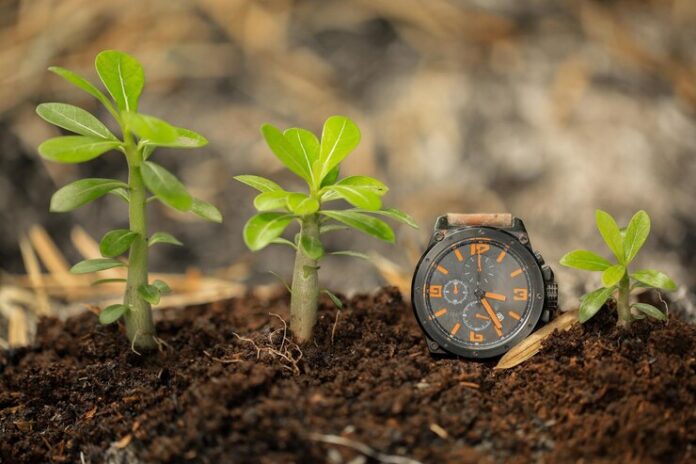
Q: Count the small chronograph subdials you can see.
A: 3